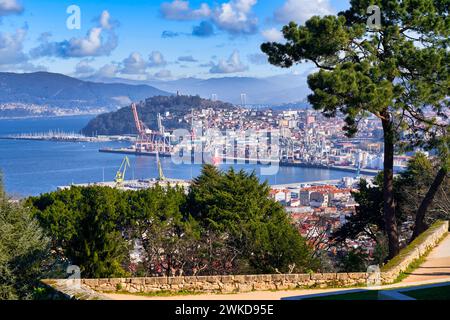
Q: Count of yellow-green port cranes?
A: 2